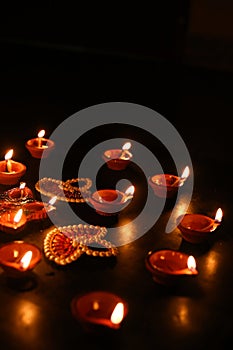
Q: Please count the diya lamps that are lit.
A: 12